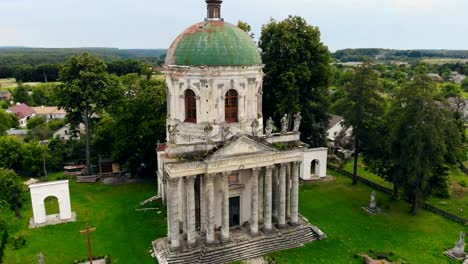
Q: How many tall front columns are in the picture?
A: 8